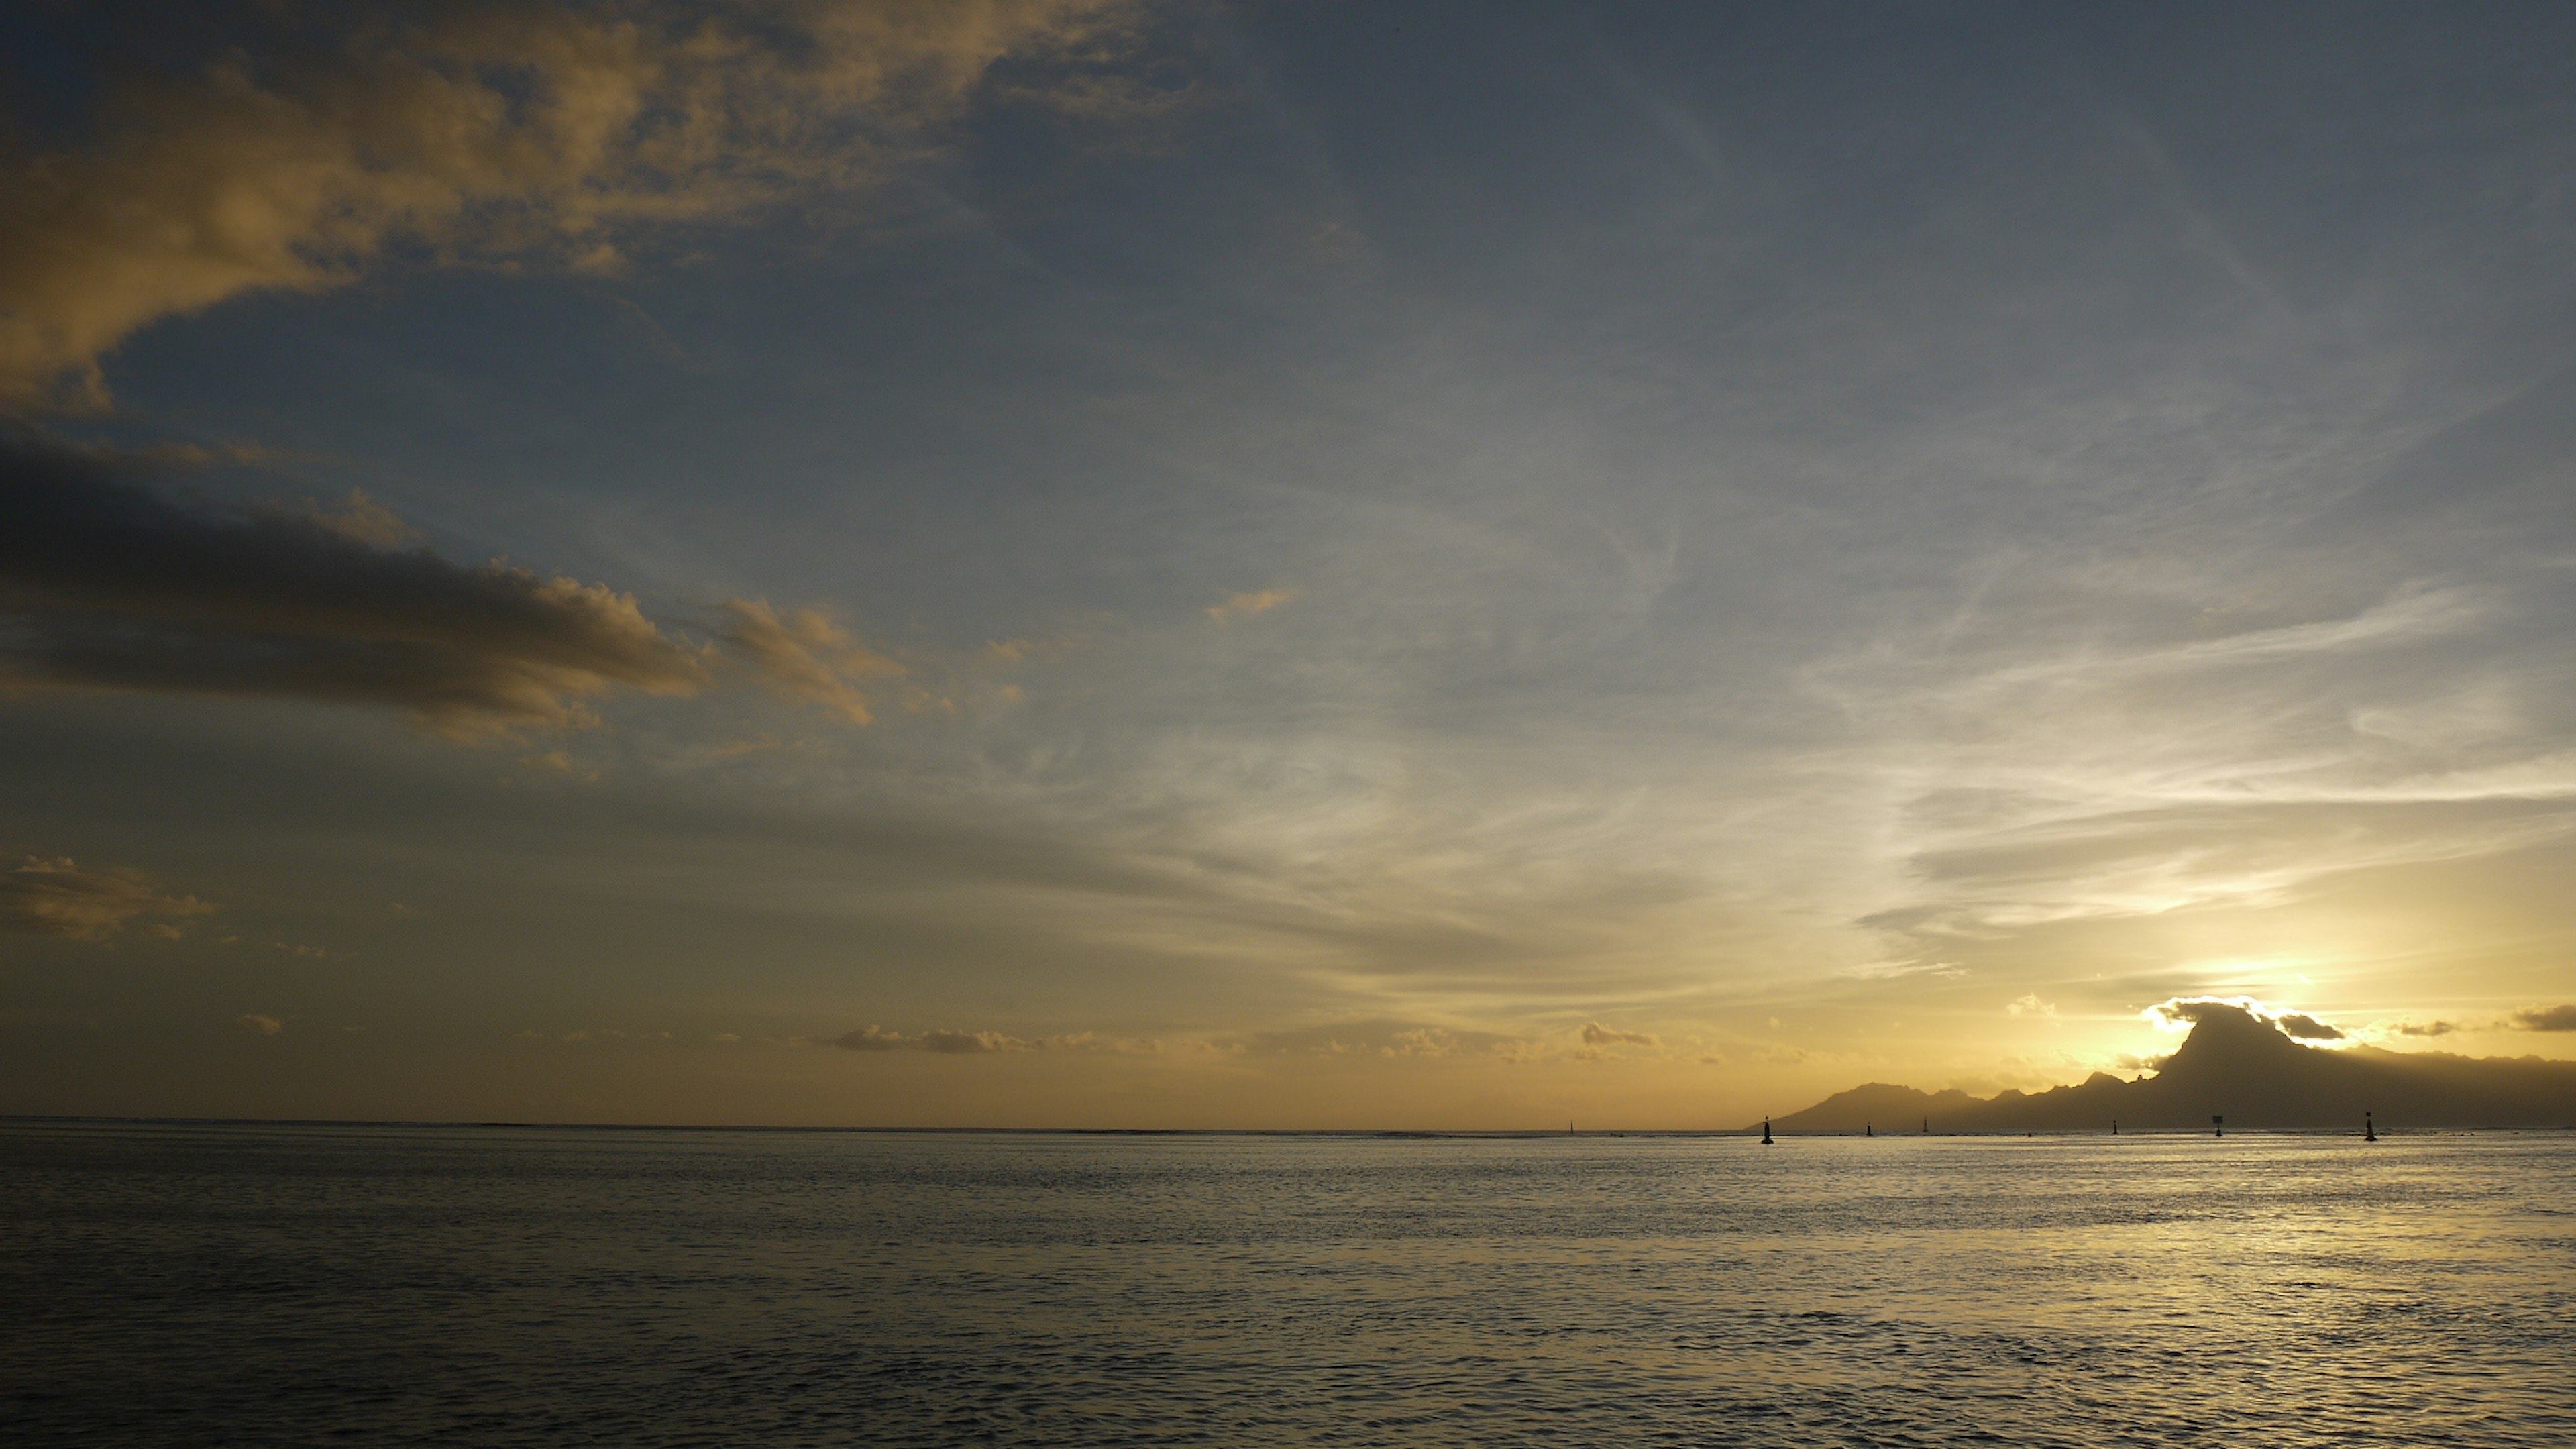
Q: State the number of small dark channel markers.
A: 7